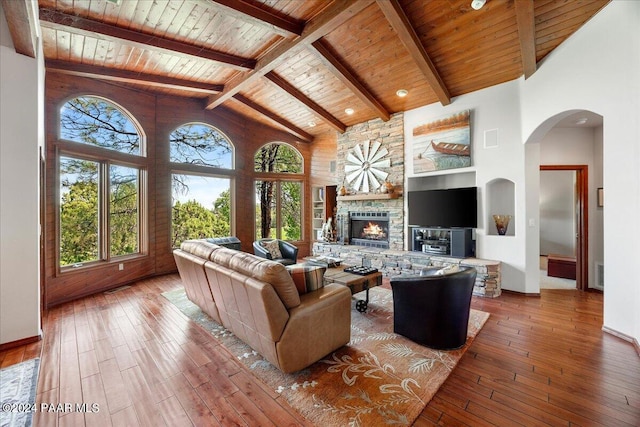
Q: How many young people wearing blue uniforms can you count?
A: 0